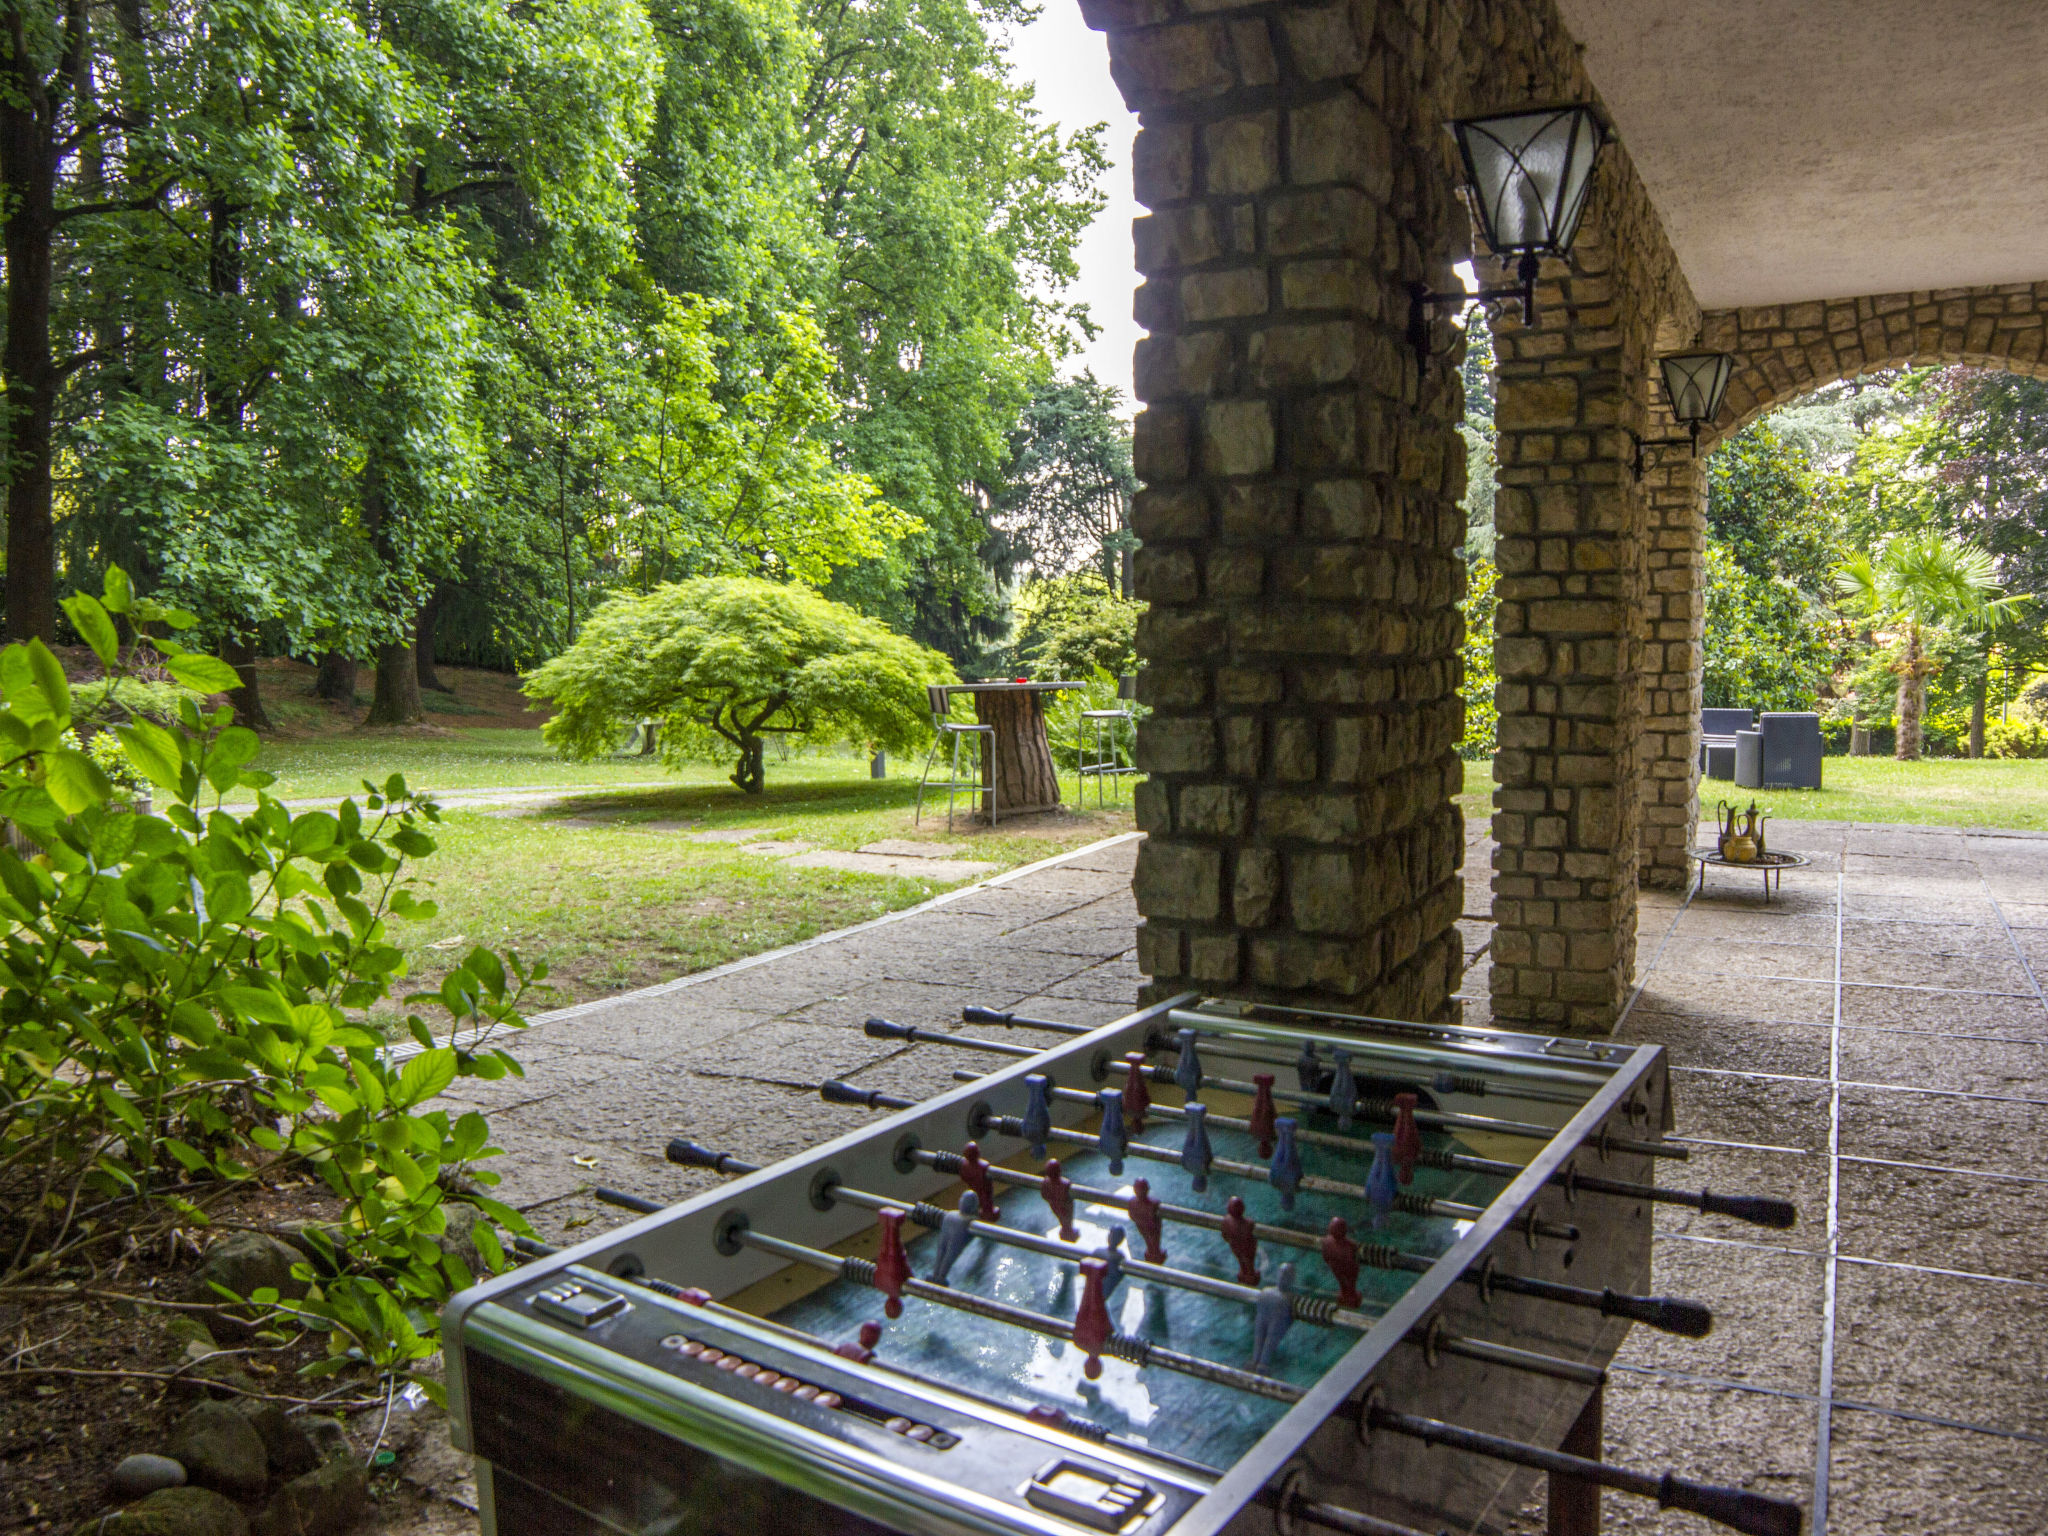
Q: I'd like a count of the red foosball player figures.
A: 11